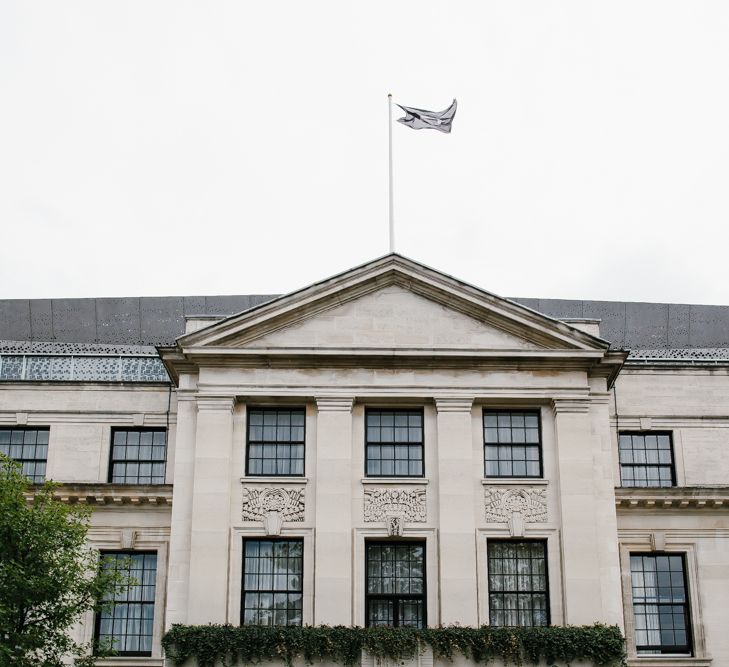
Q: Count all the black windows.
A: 11